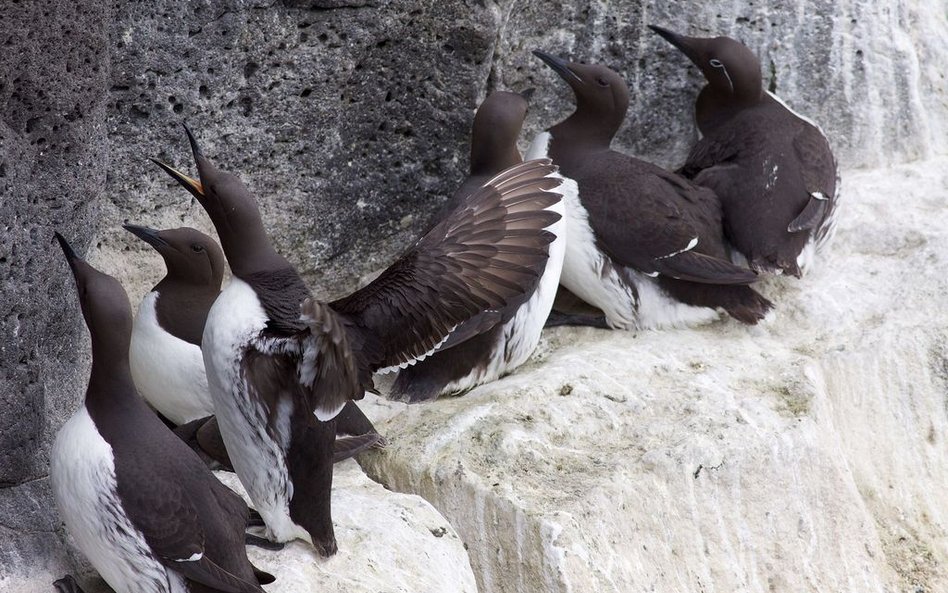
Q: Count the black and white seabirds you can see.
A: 6